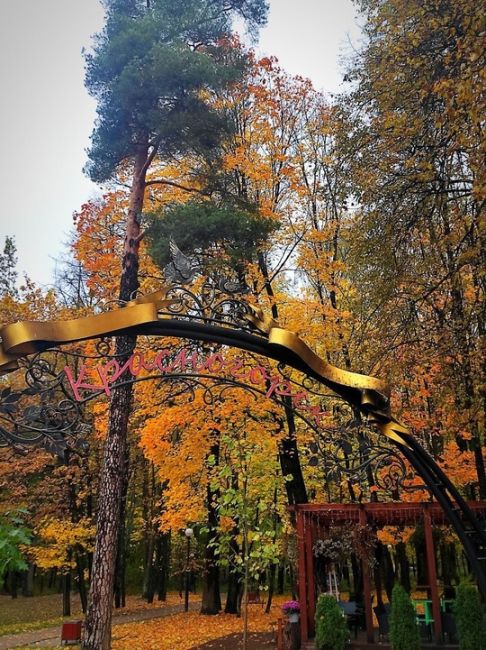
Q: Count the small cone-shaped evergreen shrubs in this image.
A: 3